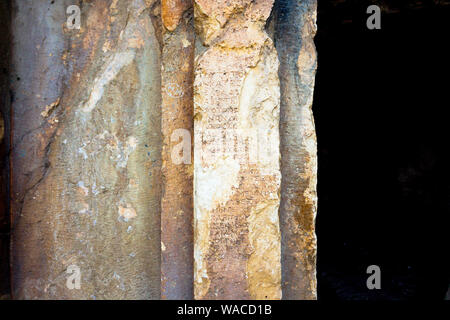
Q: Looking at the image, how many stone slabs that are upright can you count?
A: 4